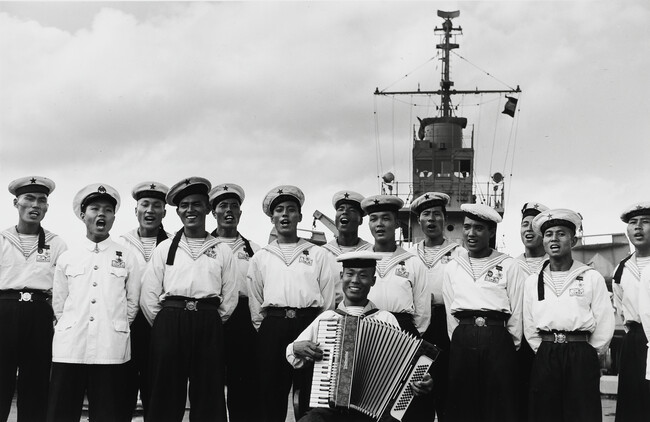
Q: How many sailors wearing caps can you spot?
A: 14